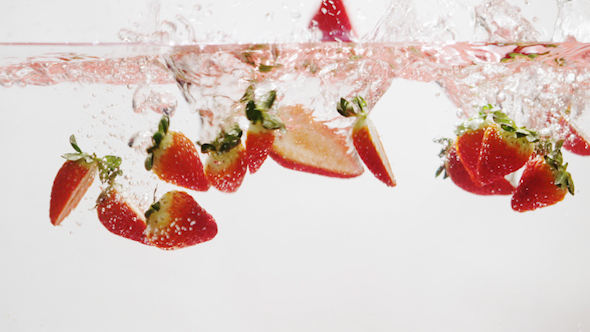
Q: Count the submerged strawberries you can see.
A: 13